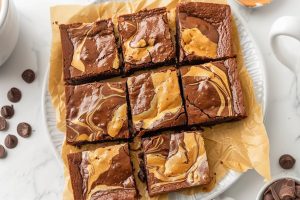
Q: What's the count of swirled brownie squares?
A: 8